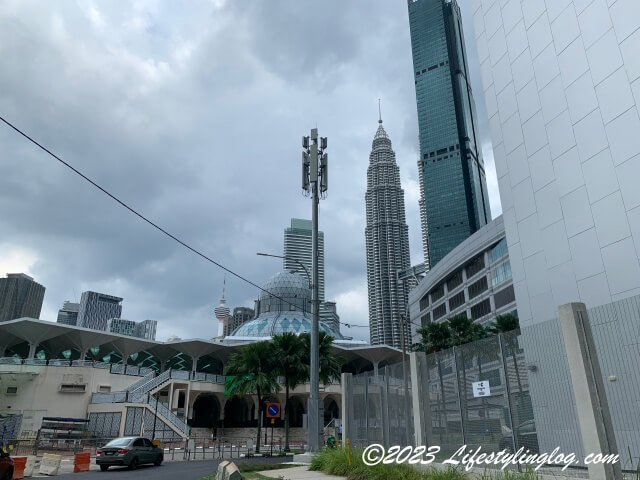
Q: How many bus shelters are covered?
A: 0